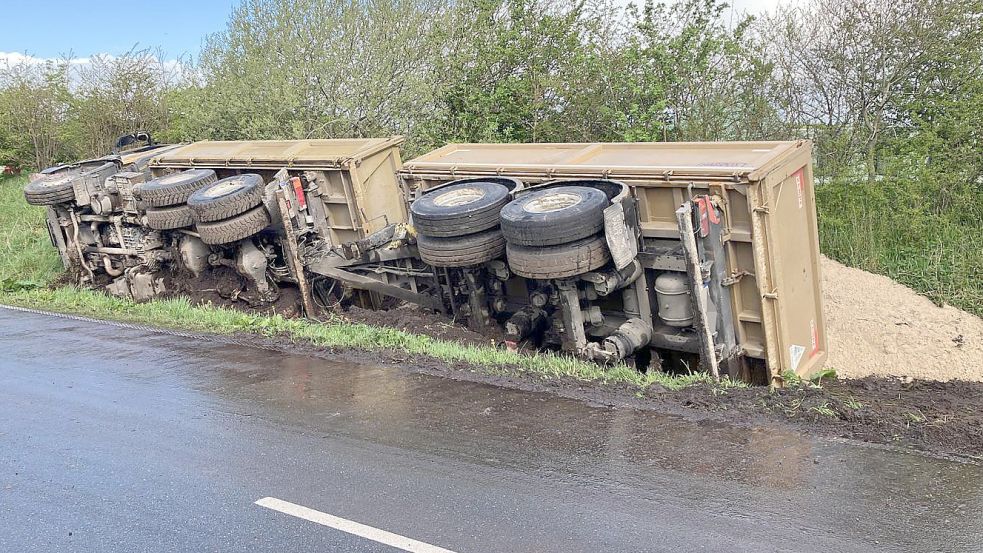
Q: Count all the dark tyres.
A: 9